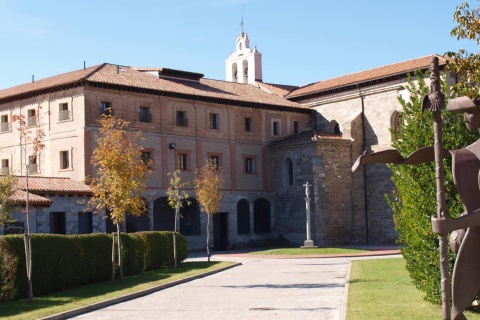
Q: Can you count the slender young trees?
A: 4